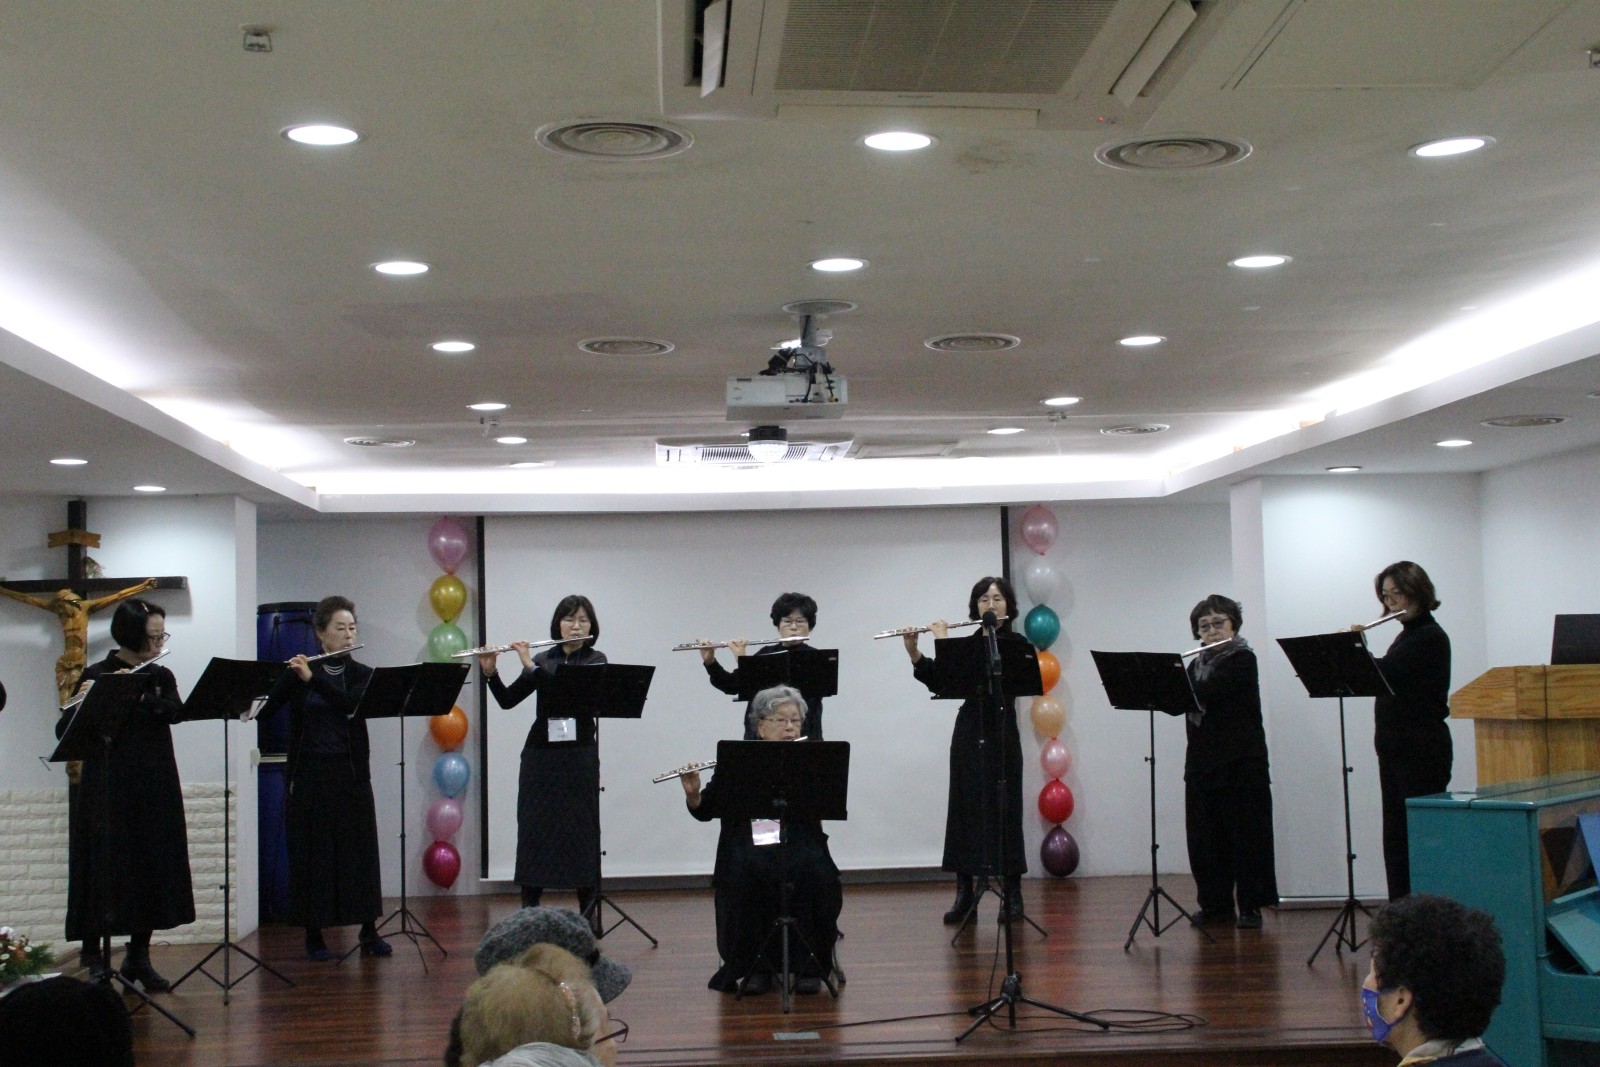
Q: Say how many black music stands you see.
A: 9